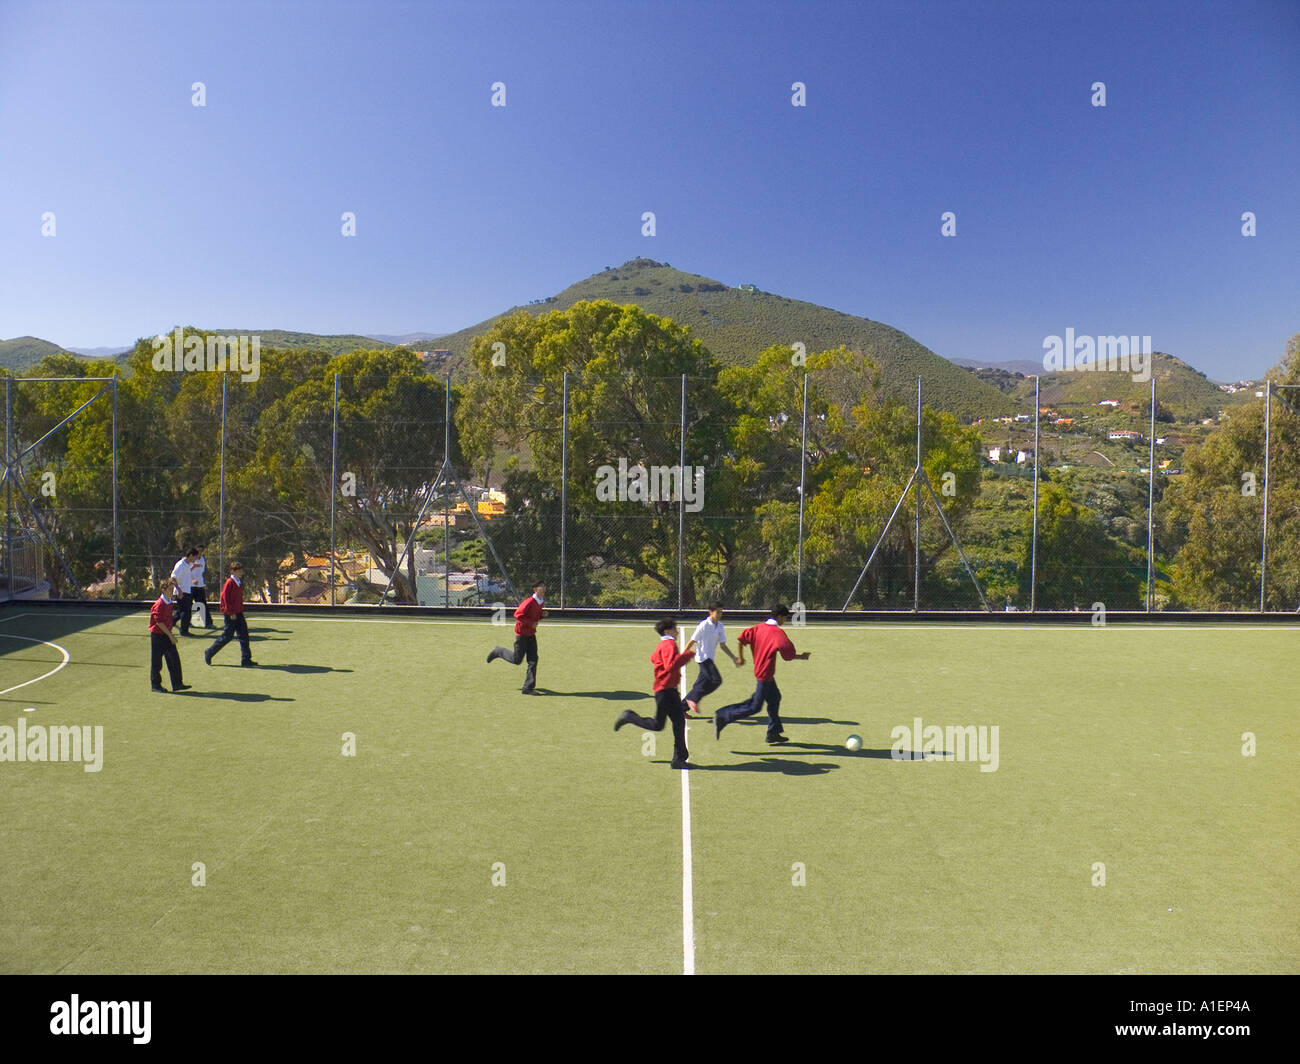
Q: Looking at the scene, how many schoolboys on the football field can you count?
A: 8